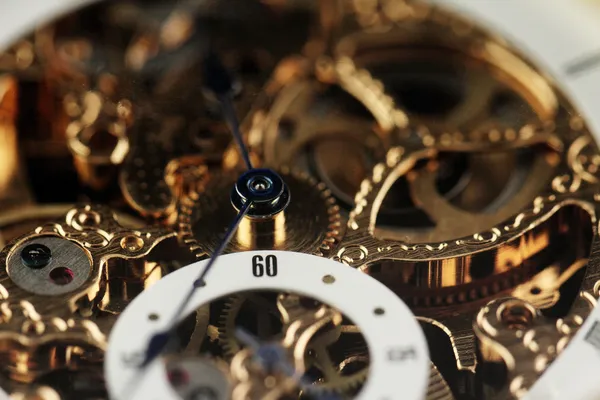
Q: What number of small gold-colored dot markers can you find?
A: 4